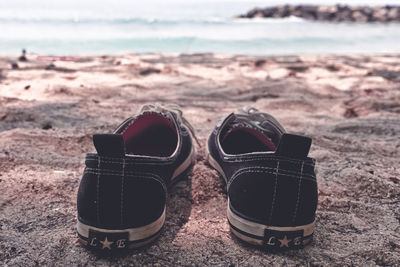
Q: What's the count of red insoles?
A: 2